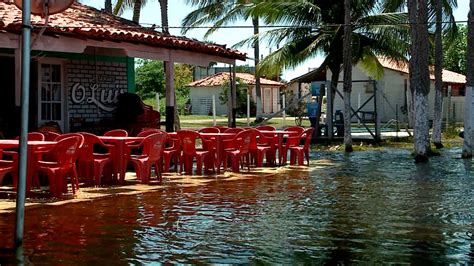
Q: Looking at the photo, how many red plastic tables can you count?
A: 4